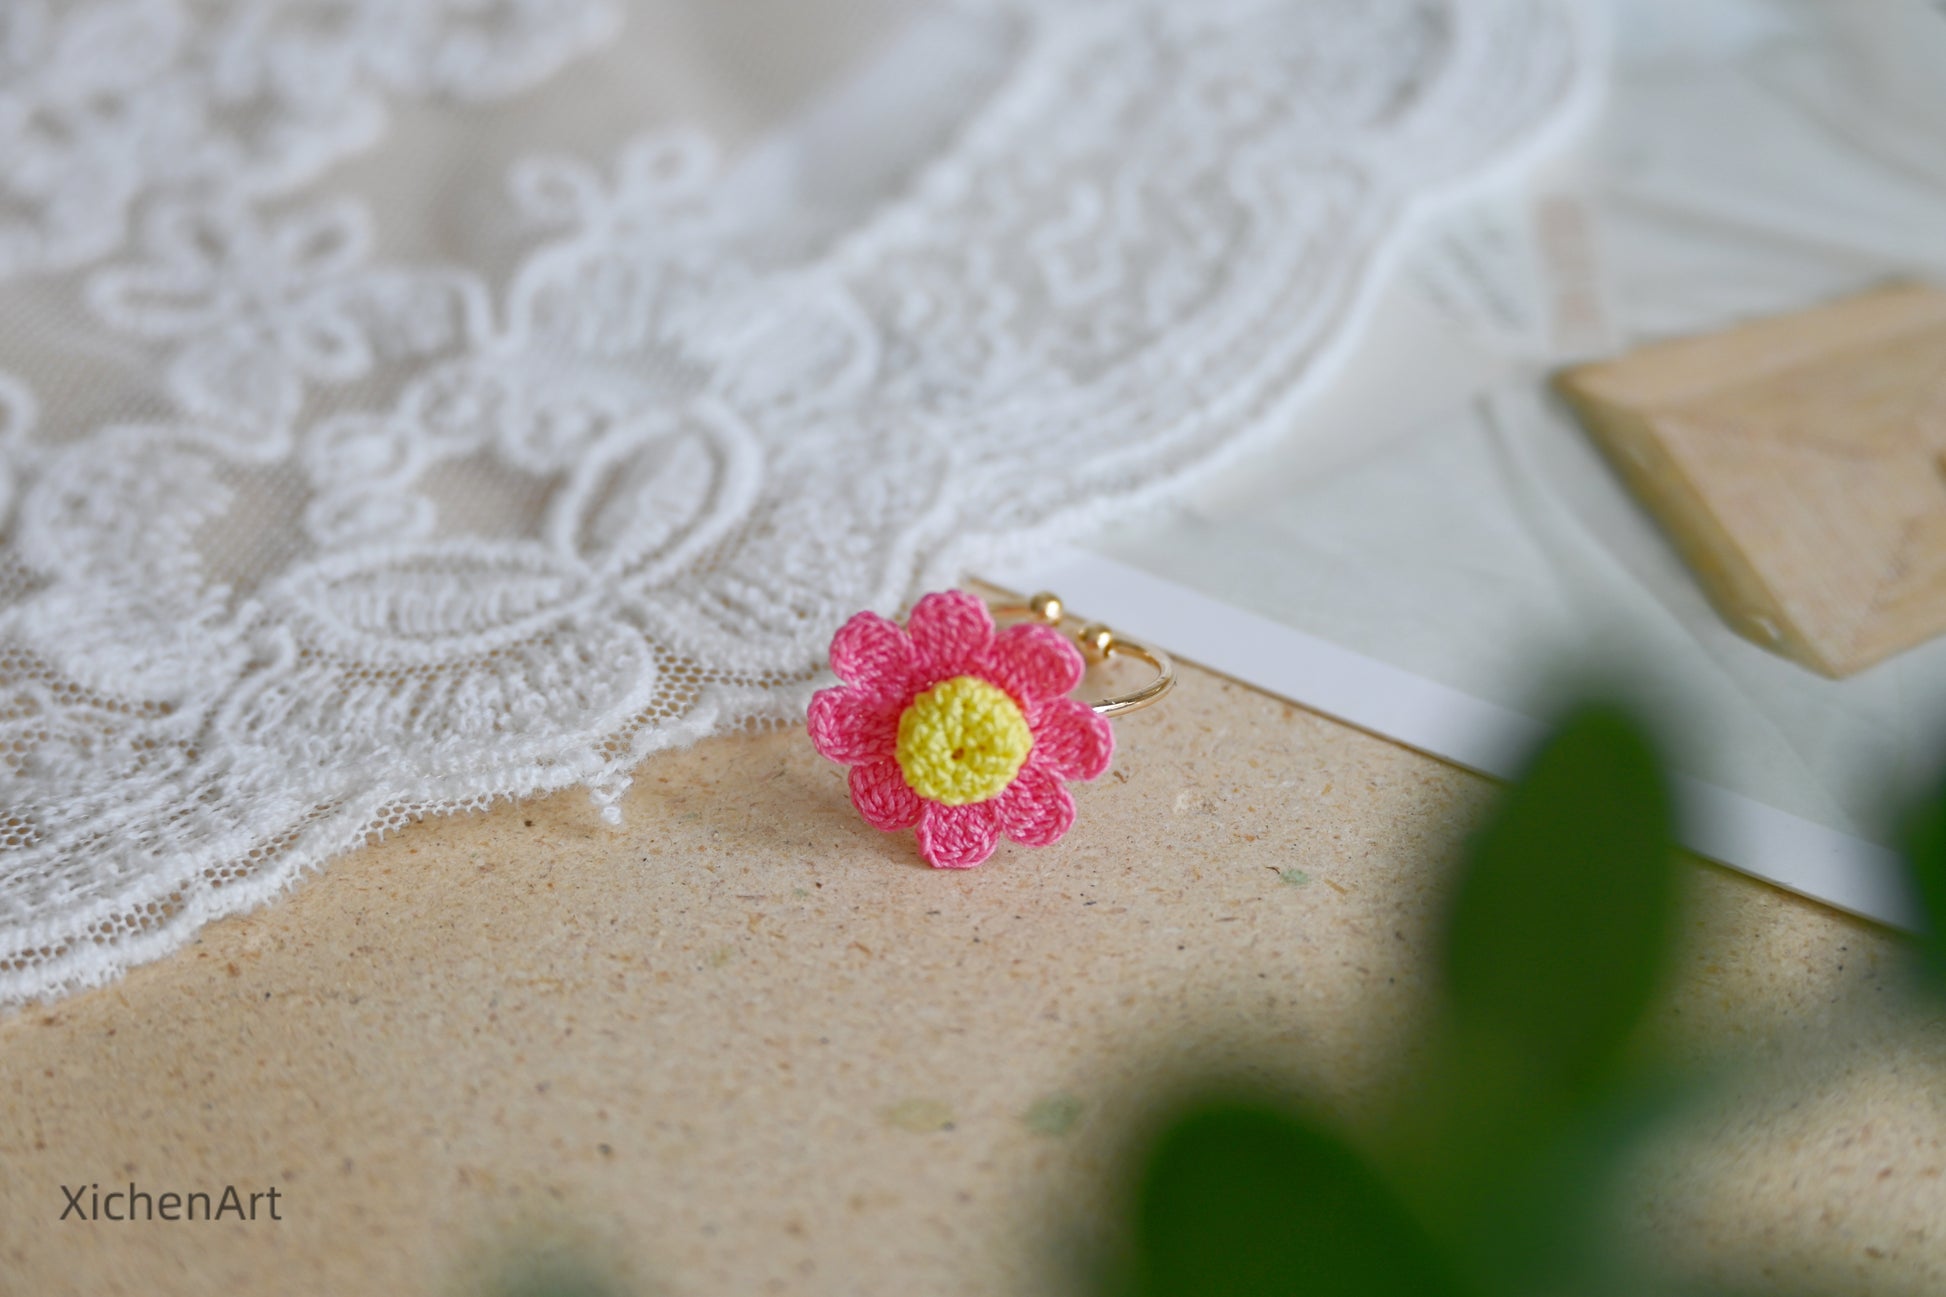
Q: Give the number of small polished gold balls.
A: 2